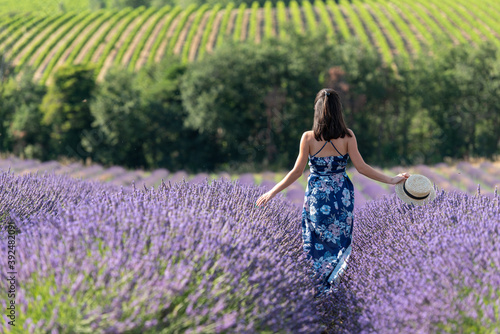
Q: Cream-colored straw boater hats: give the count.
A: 1